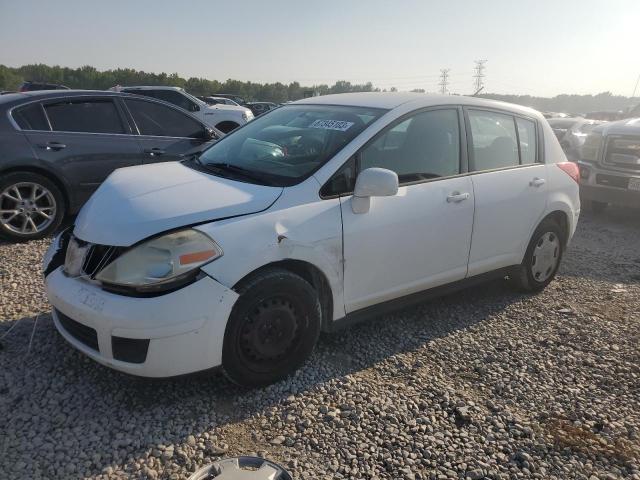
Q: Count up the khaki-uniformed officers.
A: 0